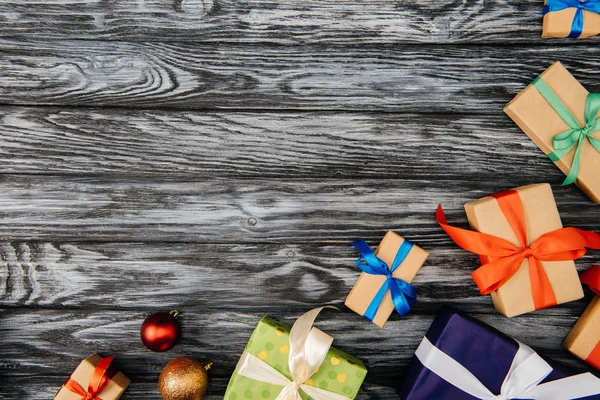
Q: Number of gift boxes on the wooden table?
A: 8